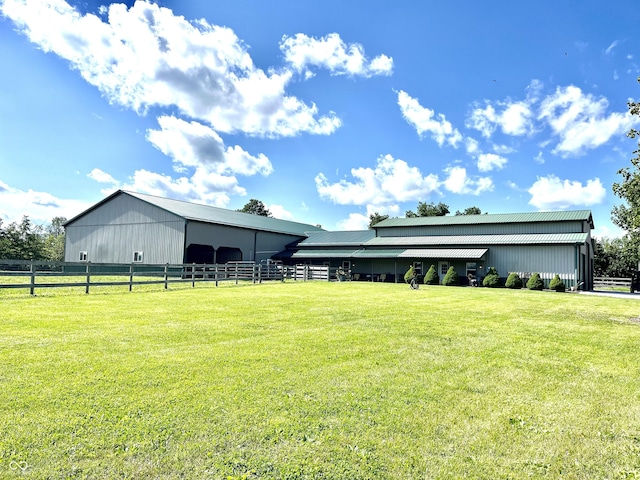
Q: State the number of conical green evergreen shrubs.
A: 7